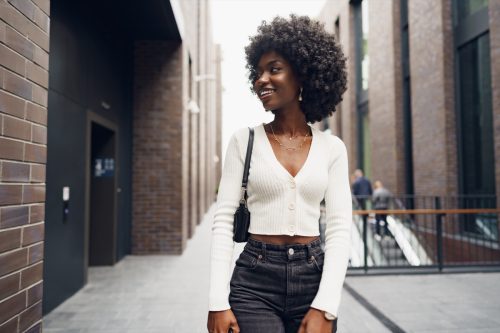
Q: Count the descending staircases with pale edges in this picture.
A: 1